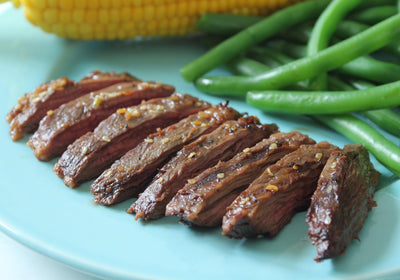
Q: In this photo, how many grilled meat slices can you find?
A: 8